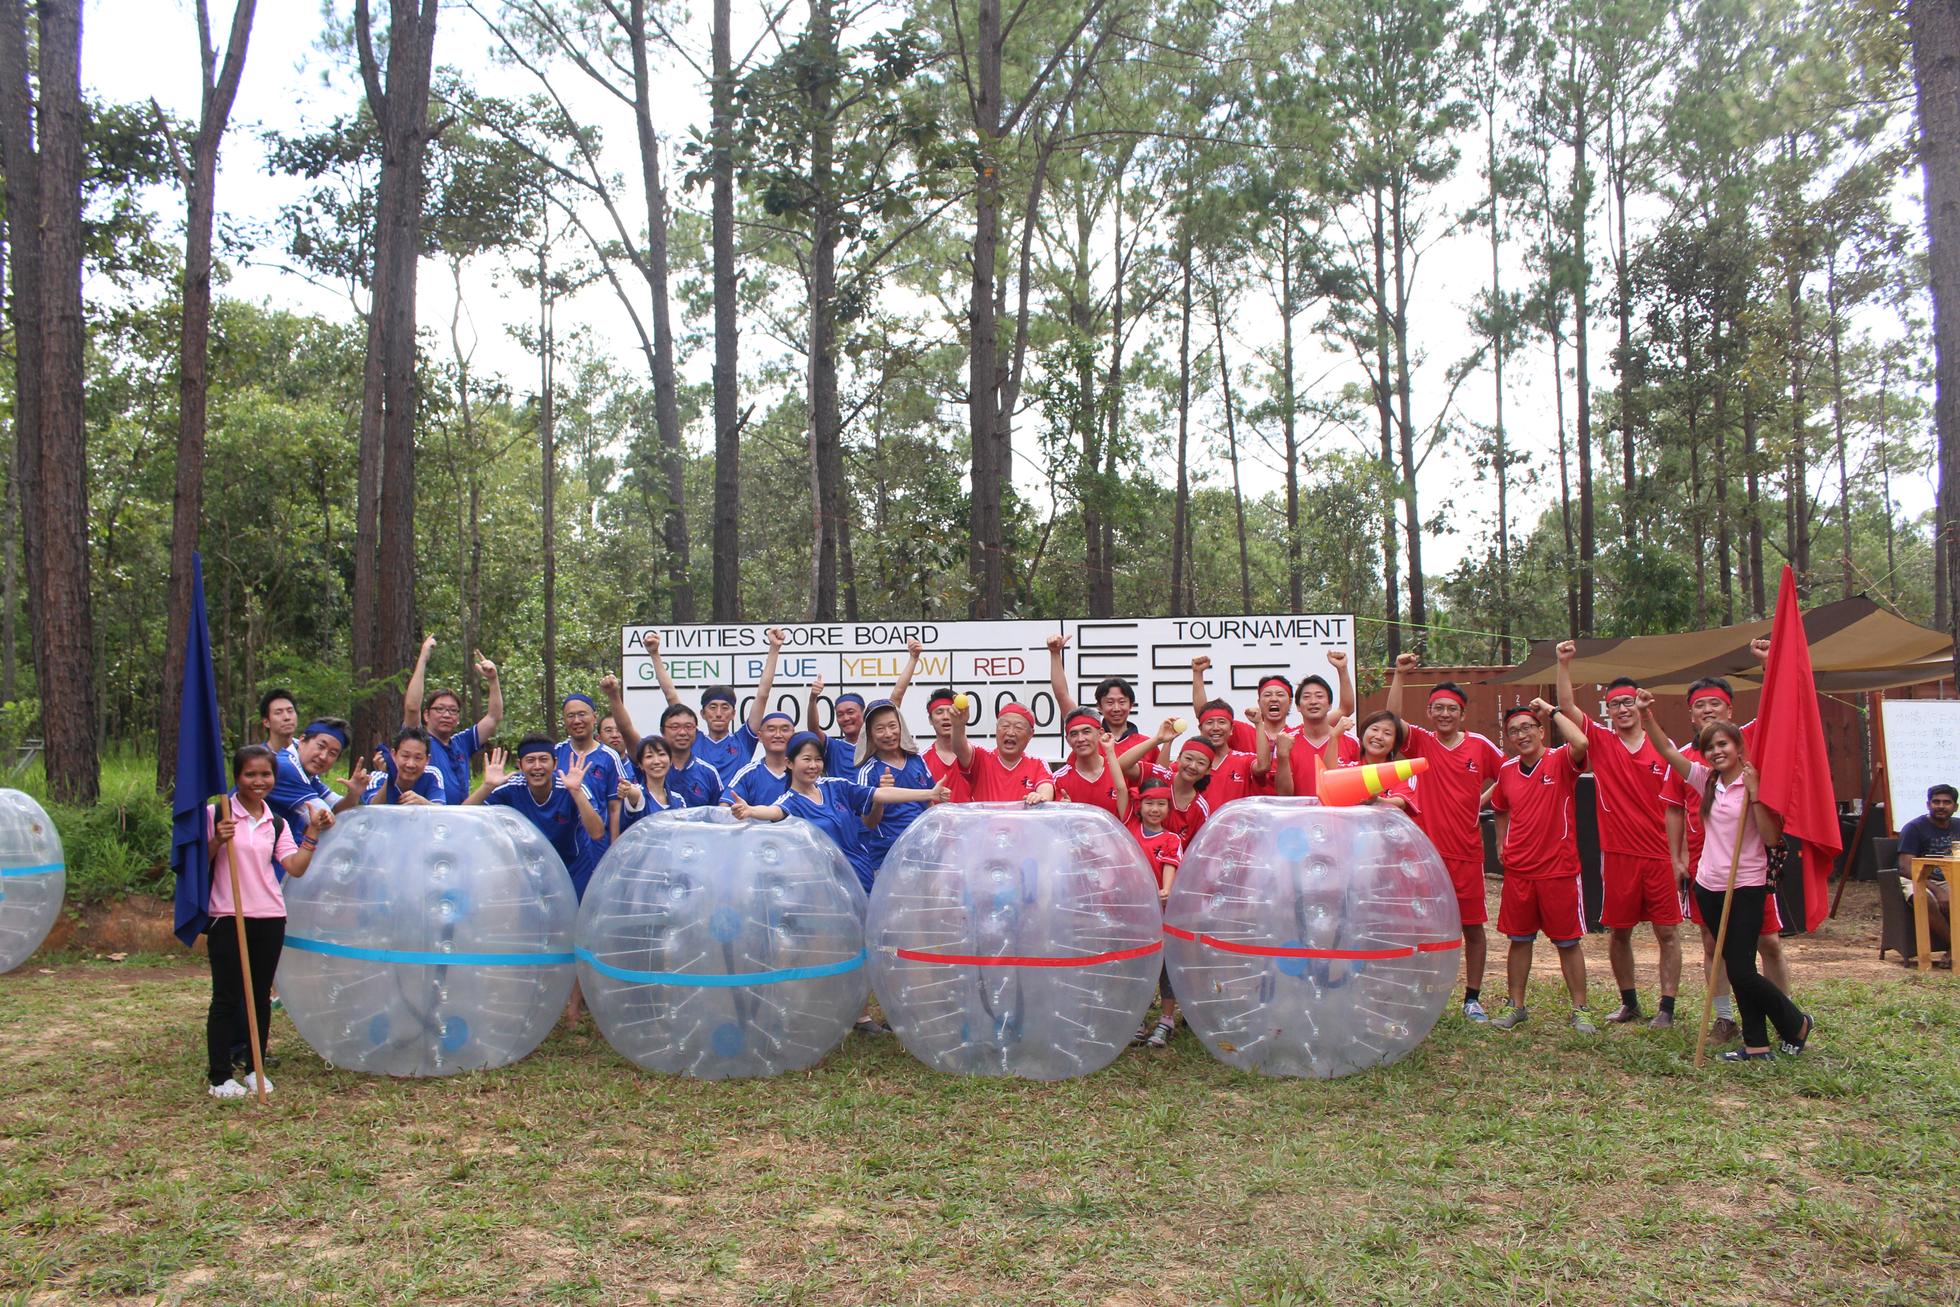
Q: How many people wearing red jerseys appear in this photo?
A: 14